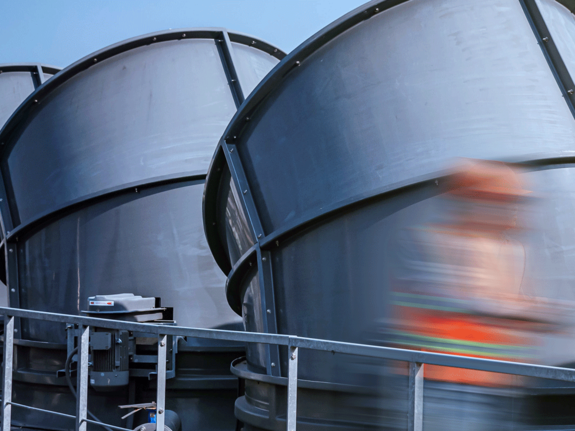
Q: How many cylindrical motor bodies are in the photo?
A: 1